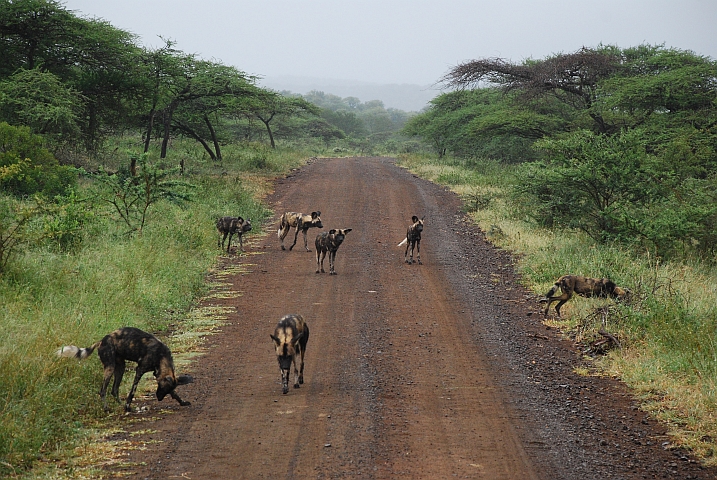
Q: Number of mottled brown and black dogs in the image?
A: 7